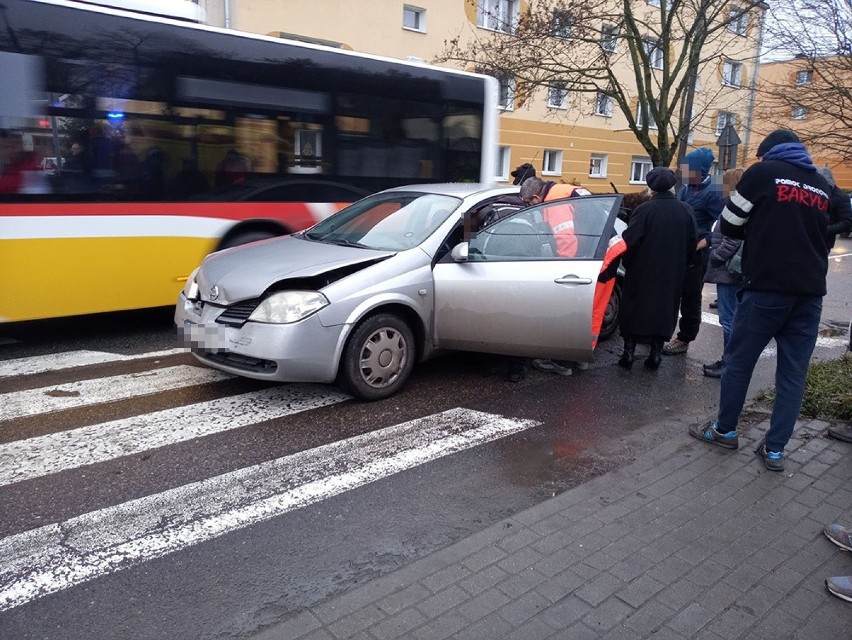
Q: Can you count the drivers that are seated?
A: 1